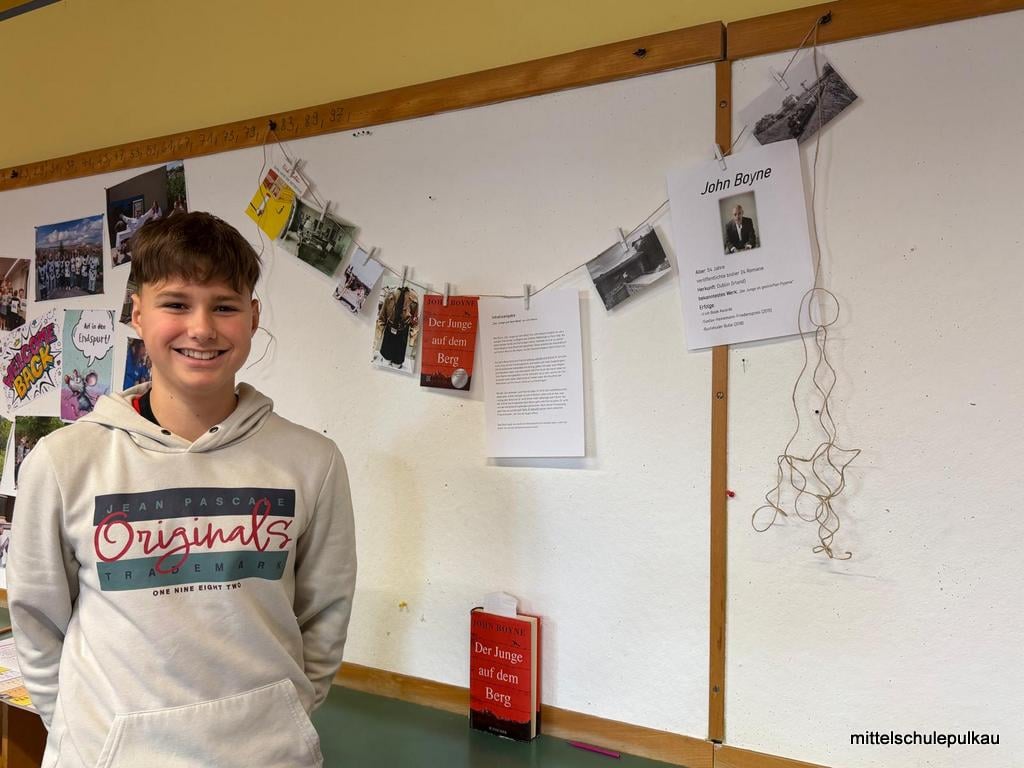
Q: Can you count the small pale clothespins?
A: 9